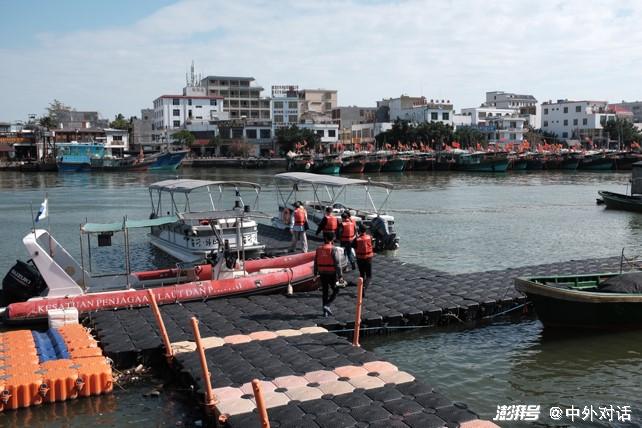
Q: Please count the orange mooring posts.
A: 4